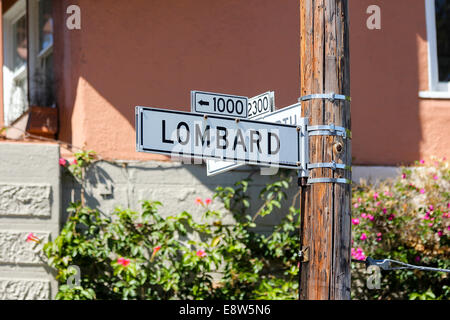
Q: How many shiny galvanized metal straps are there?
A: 5